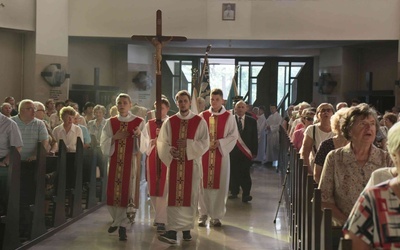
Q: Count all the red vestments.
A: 4